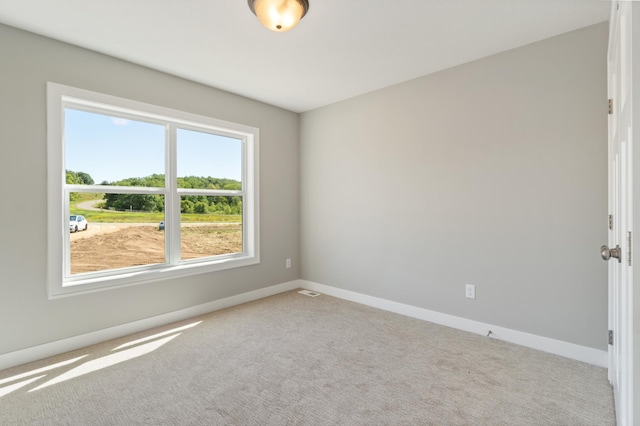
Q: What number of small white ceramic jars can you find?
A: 0